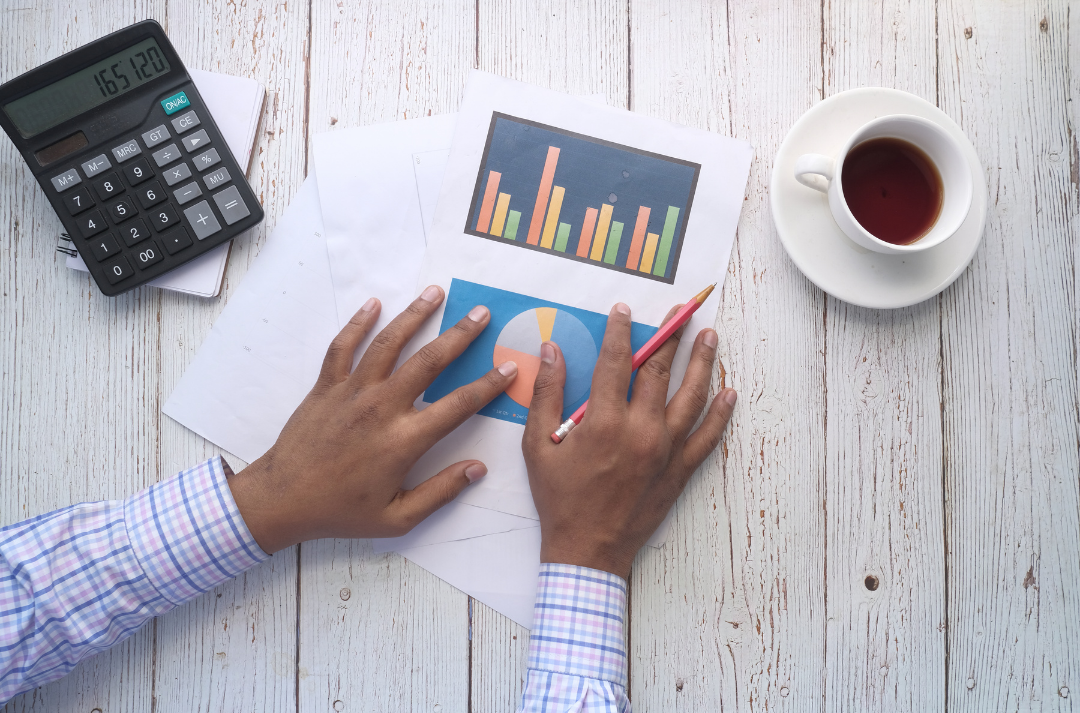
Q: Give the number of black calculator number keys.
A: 11